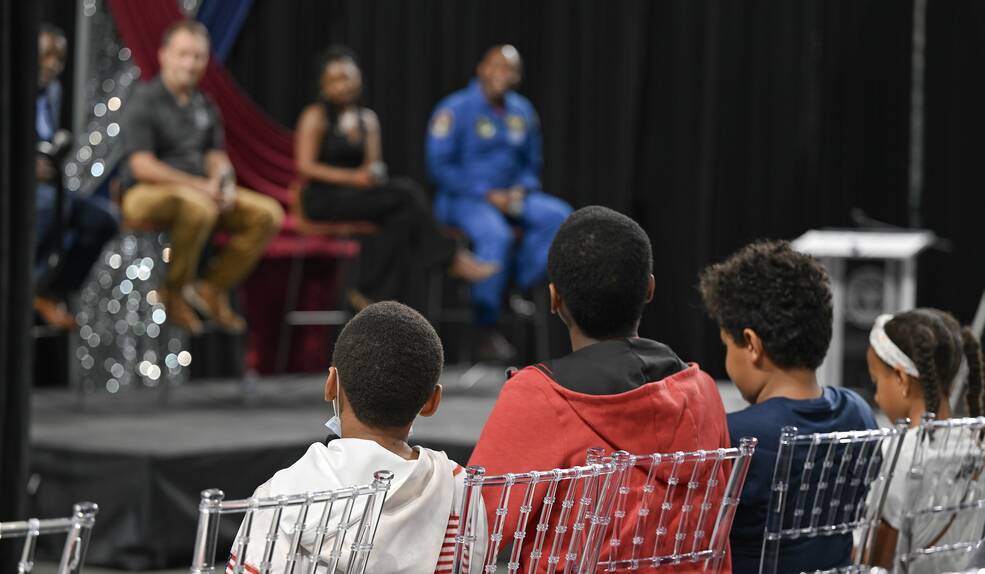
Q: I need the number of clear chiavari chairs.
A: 6